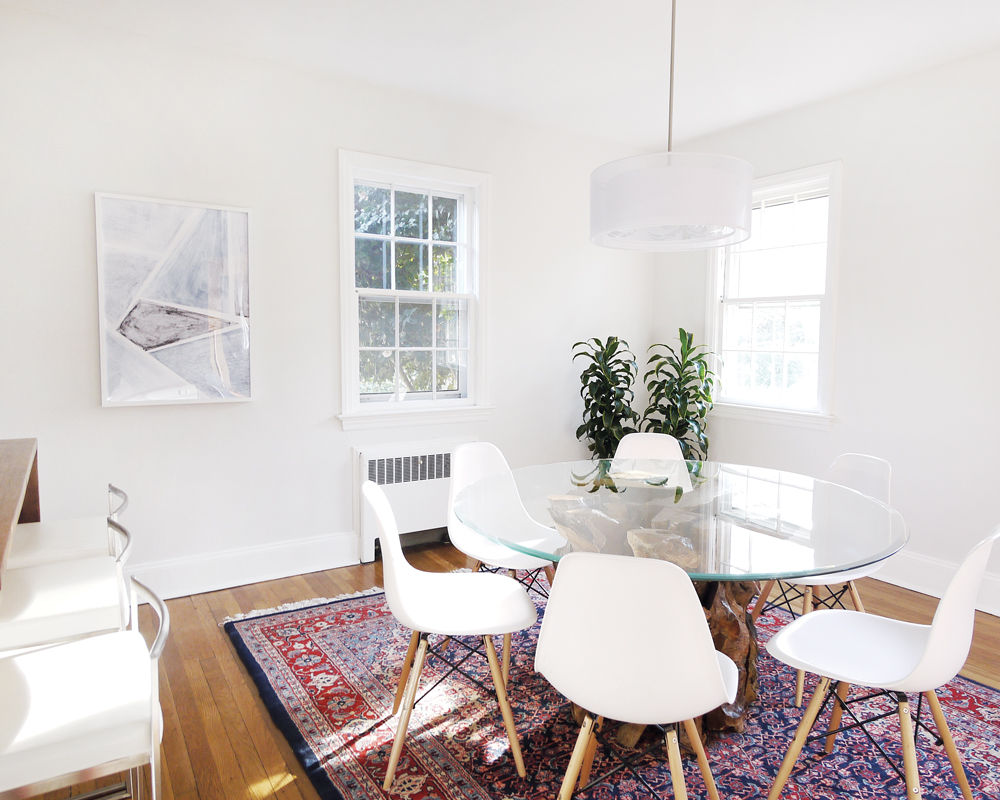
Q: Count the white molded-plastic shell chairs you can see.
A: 6